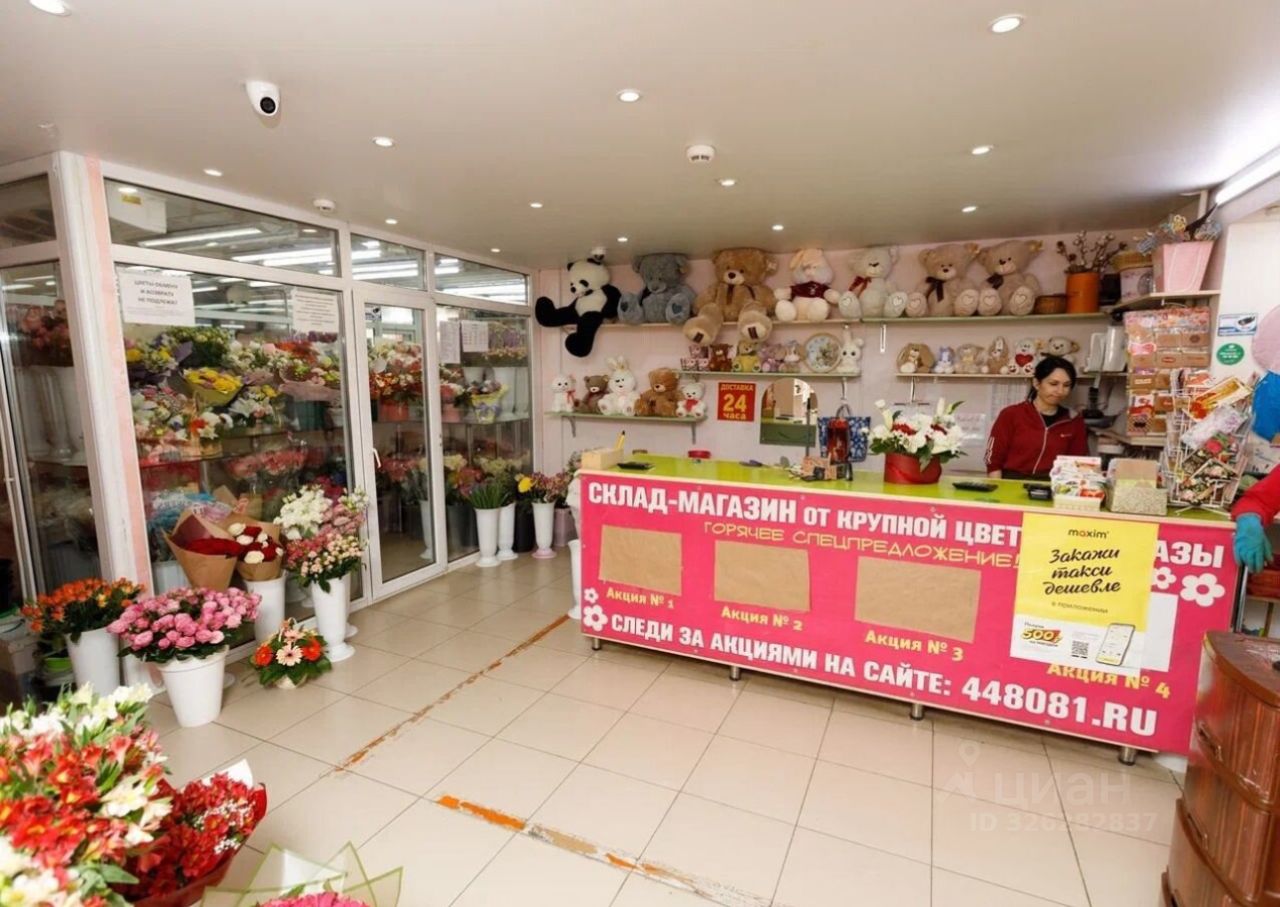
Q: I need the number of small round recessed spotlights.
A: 13